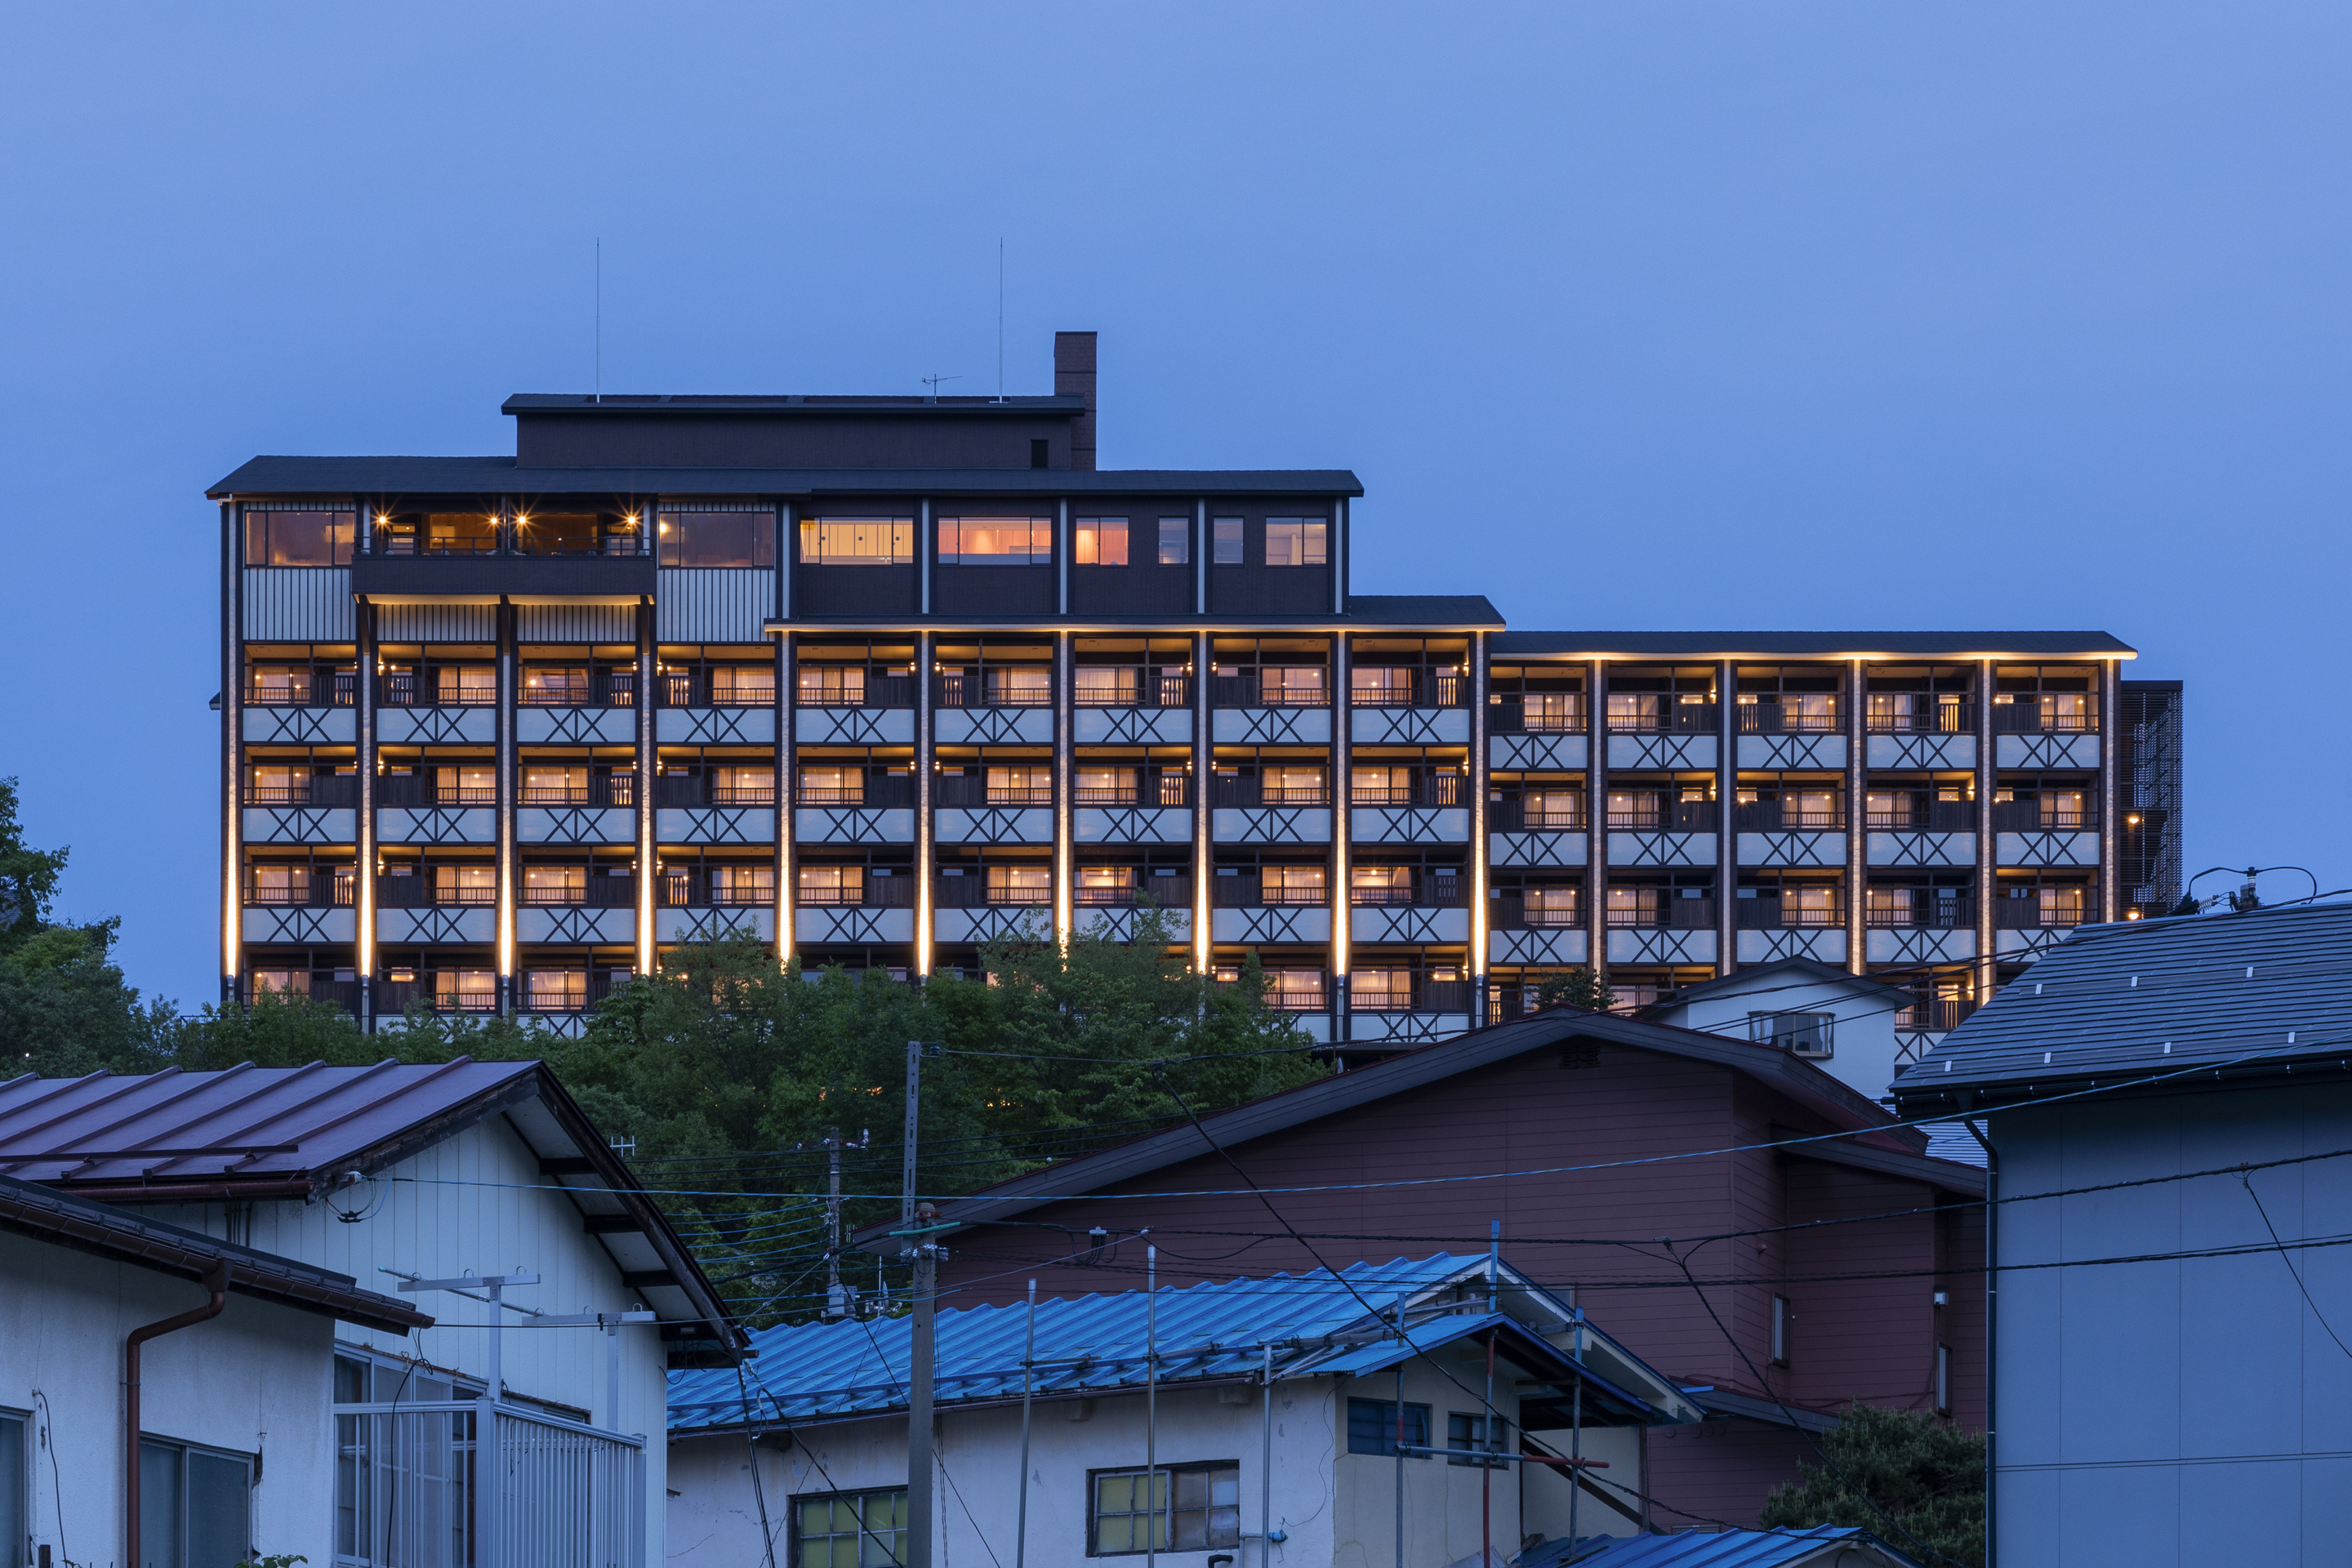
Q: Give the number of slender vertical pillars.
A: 15